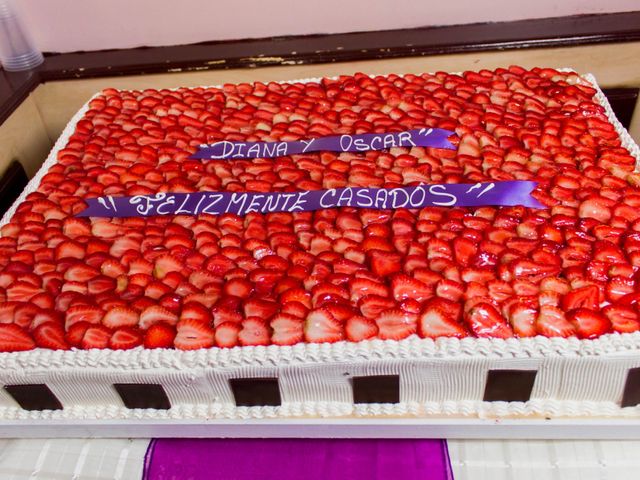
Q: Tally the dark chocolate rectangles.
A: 6